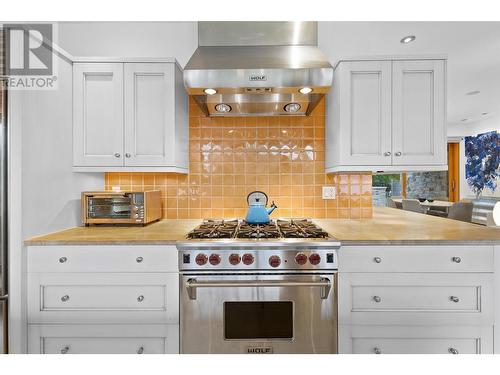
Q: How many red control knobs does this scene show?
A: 7